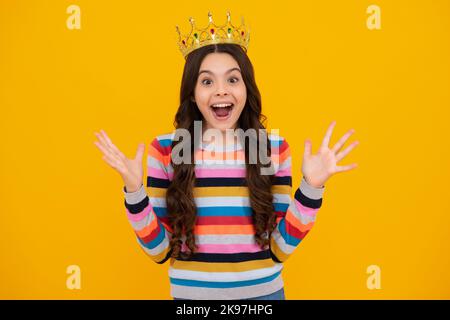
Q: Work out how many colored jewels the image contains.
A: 5